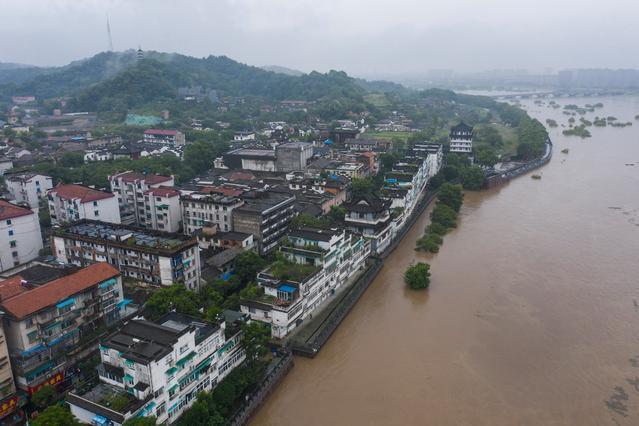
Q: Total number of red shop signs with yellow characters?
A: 2